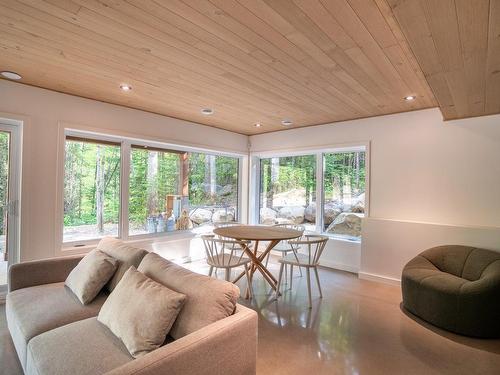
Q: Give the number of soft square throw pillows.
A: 2